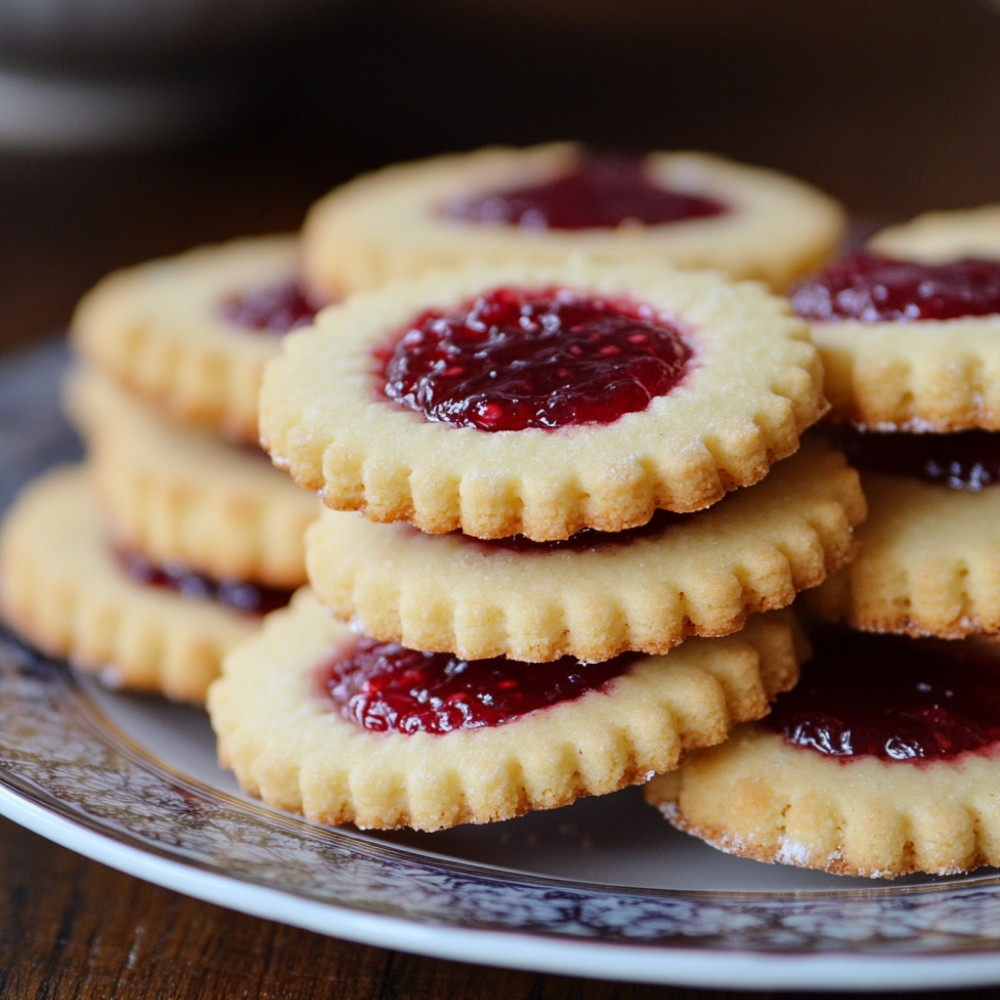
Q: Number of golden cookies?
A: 10